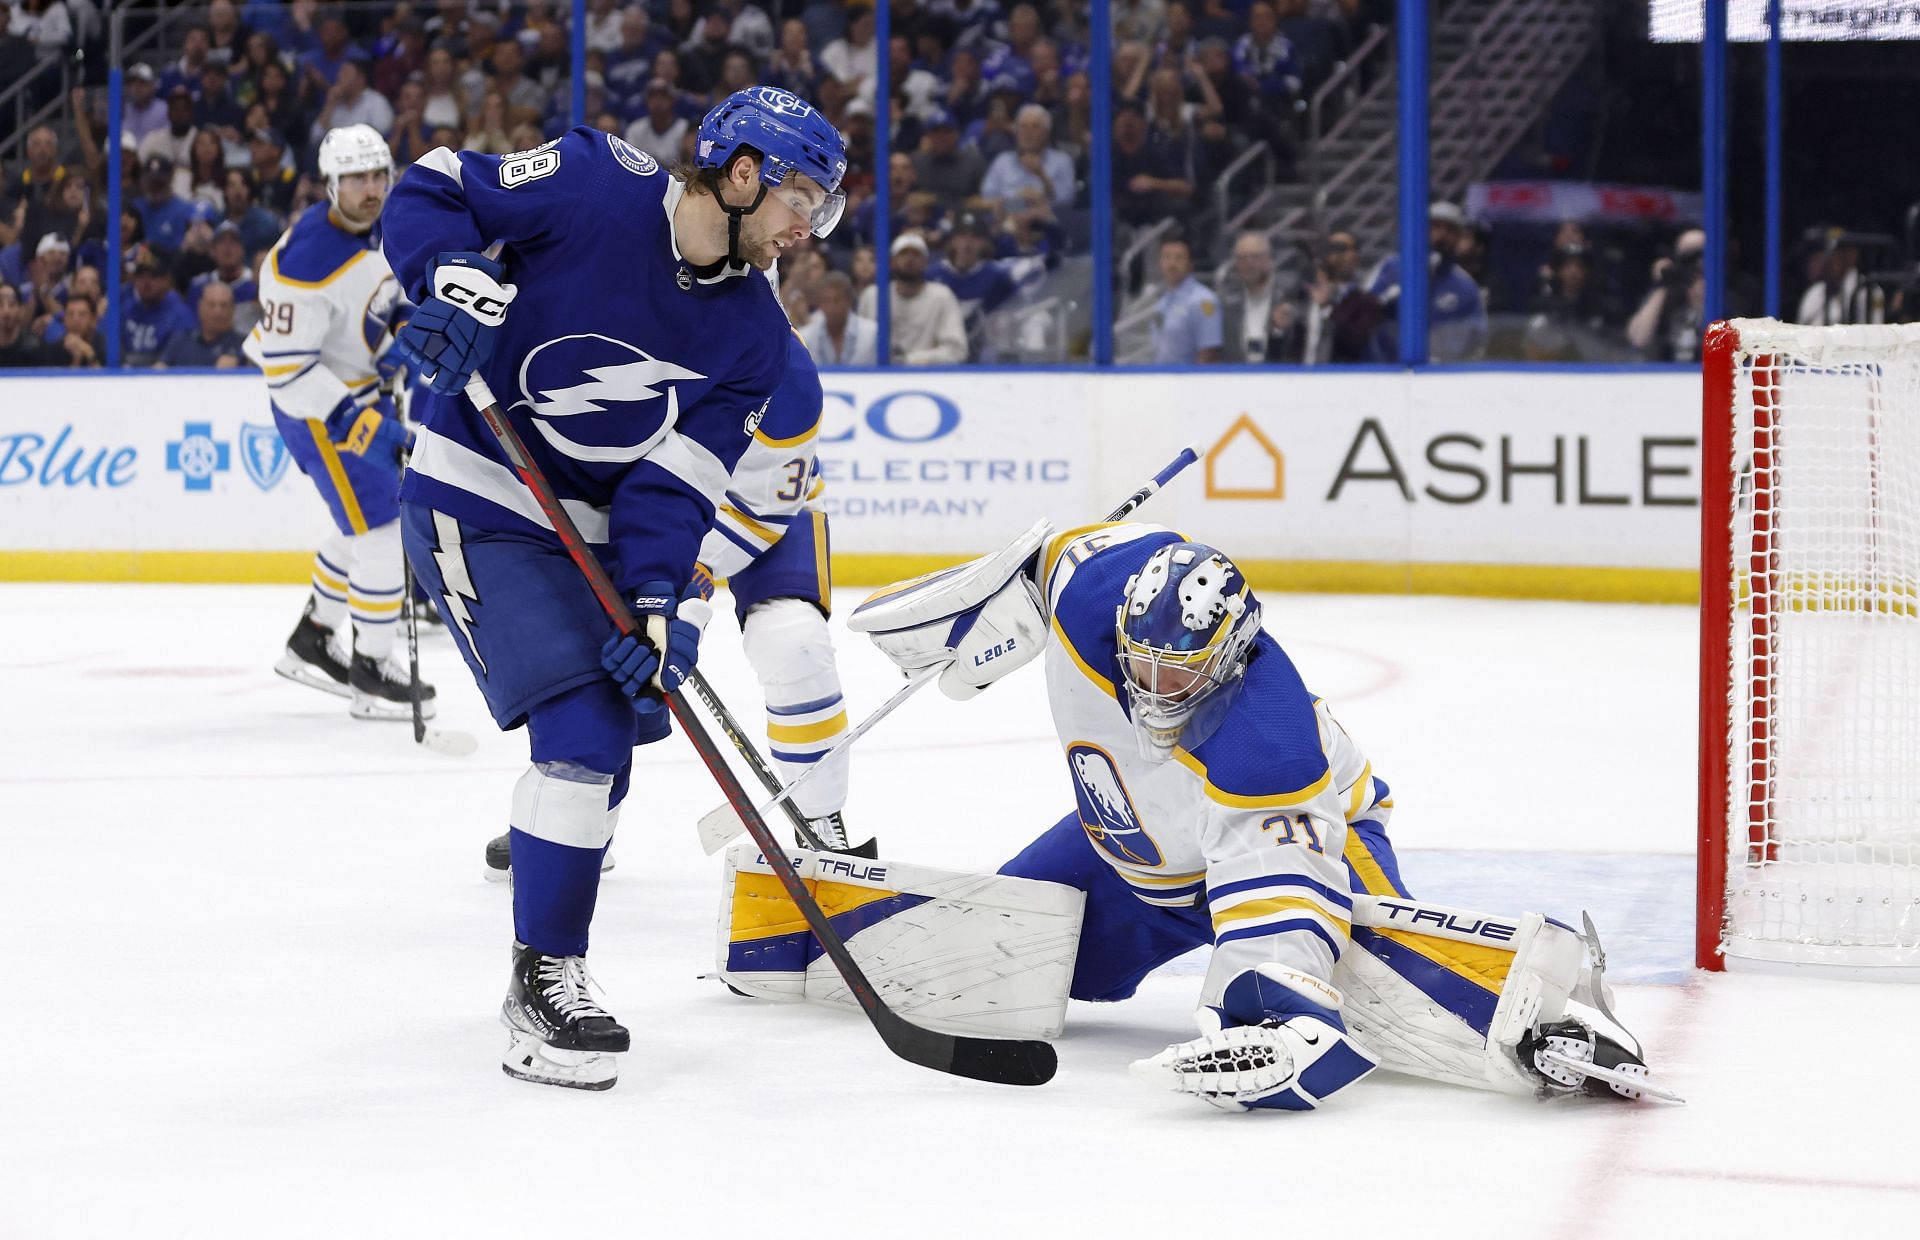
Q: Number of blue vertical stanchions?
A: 7